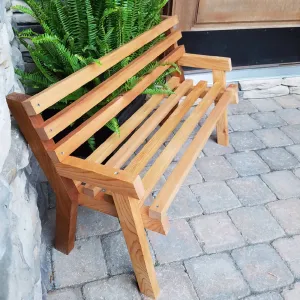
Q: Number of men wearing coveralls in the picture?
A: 0